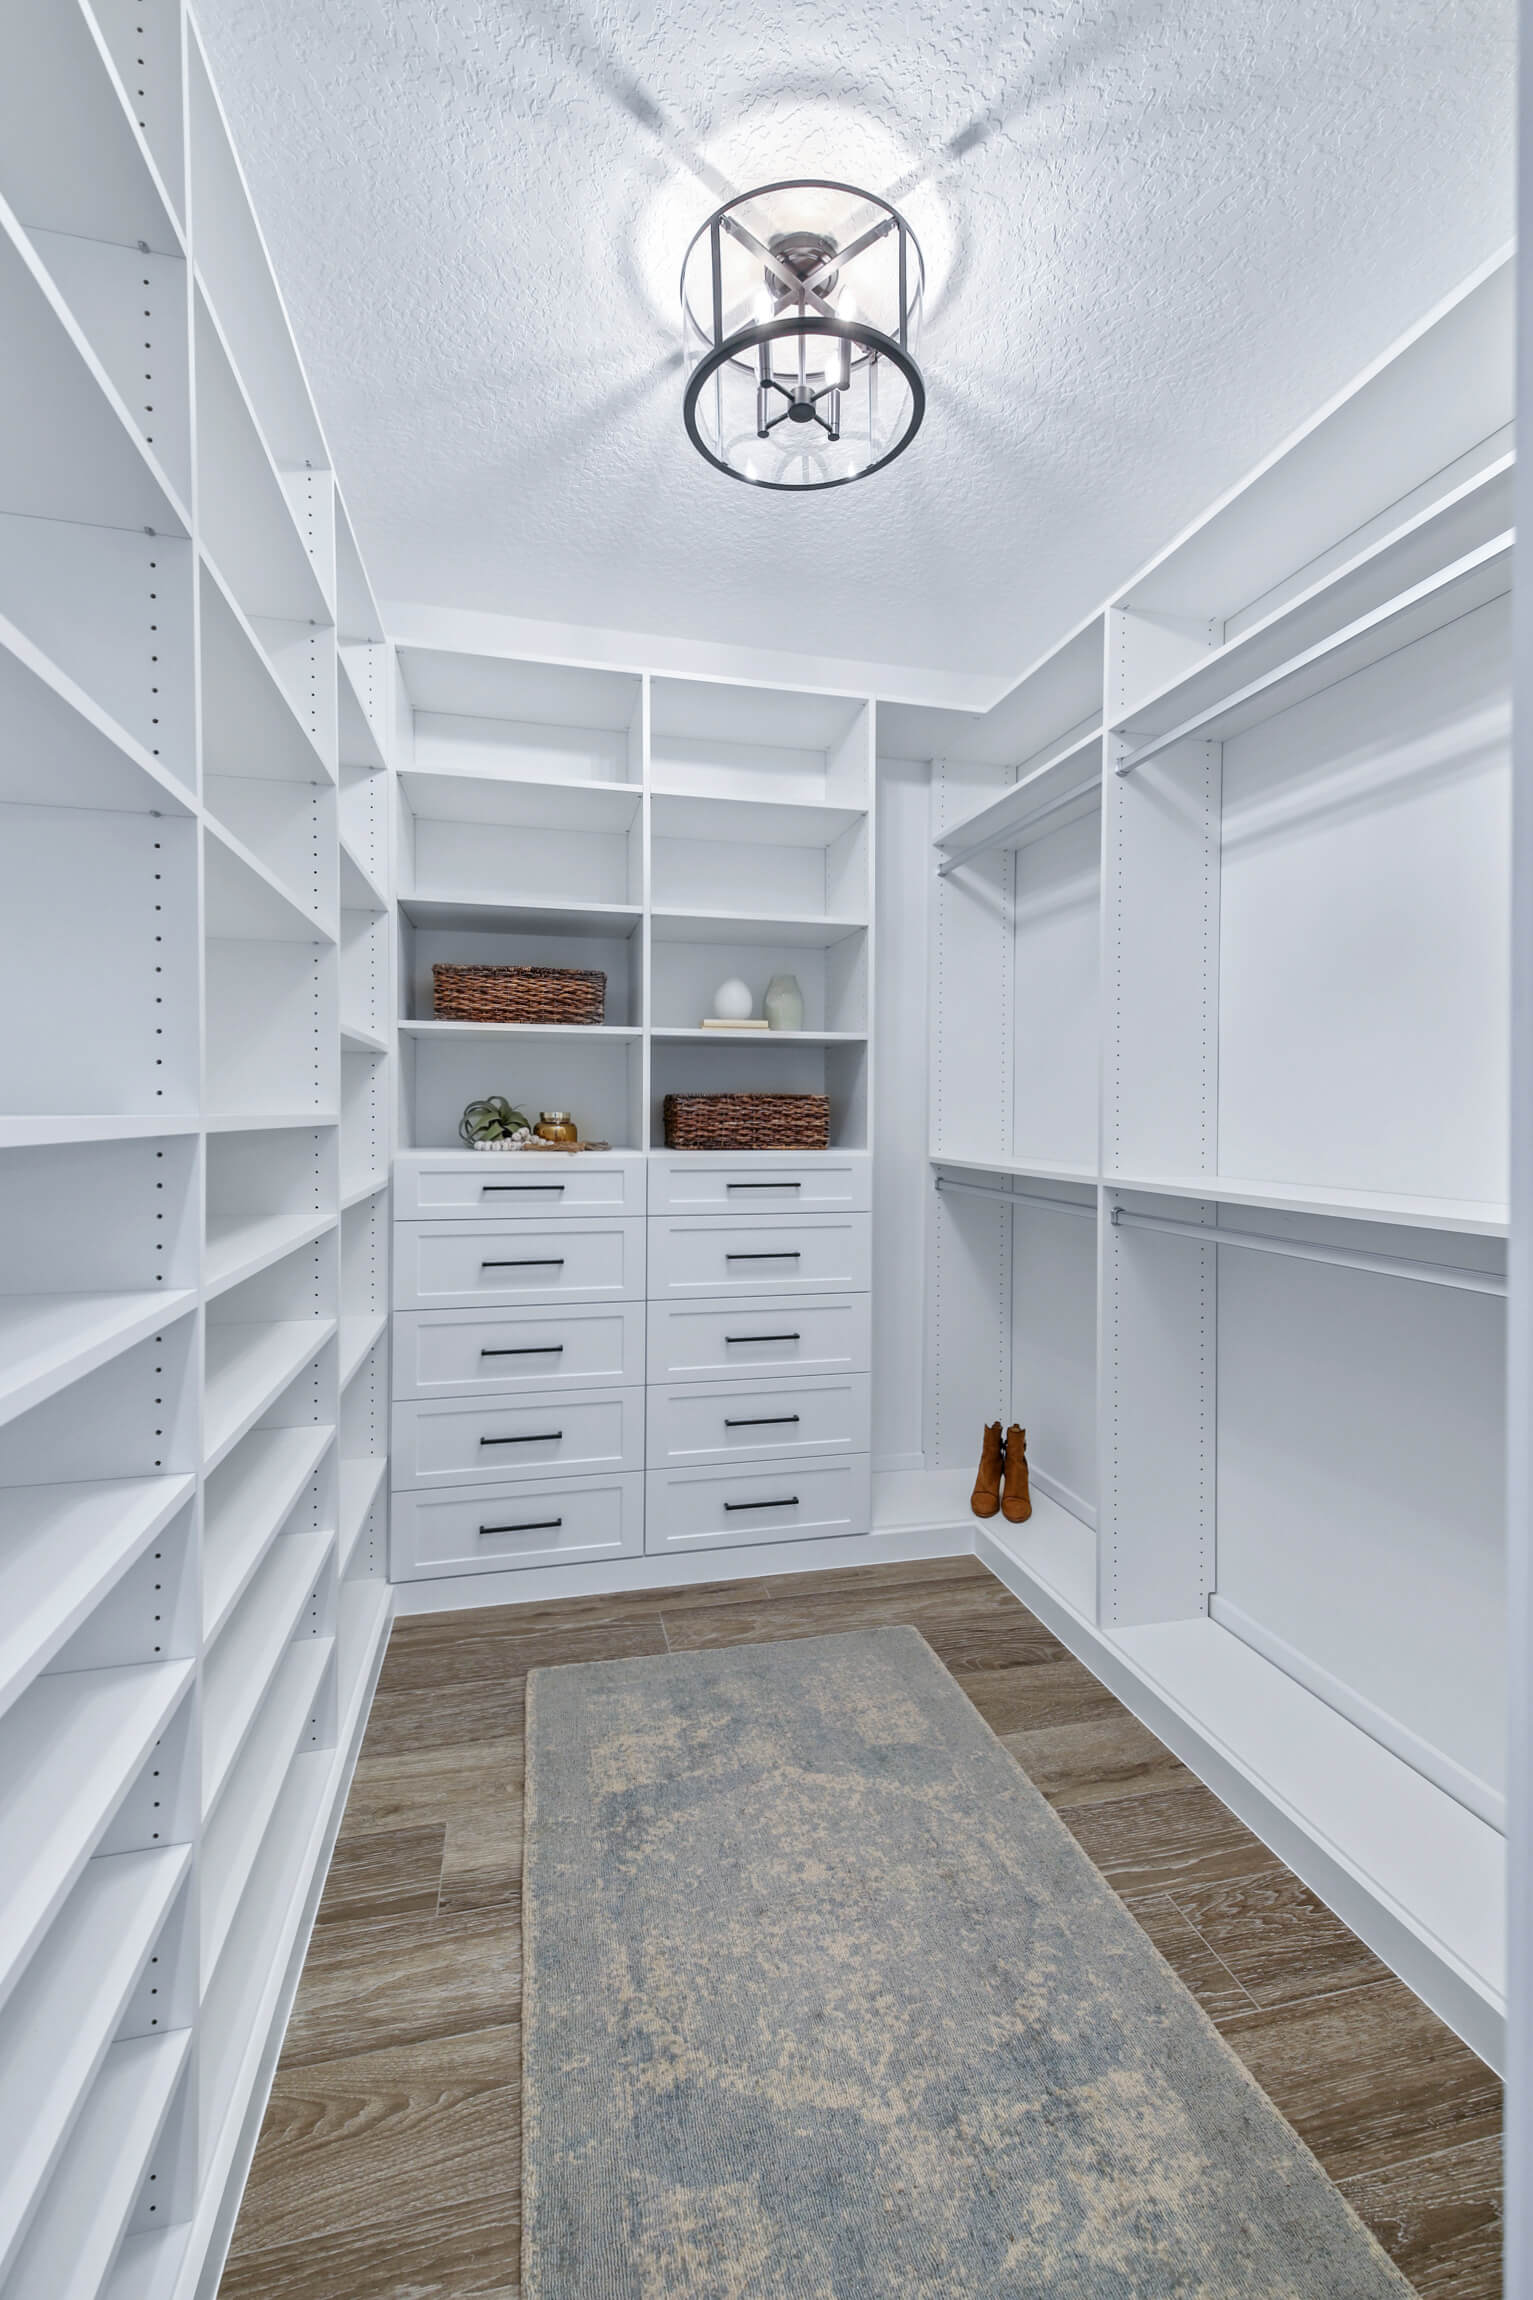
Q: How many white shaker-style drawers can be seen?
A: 10